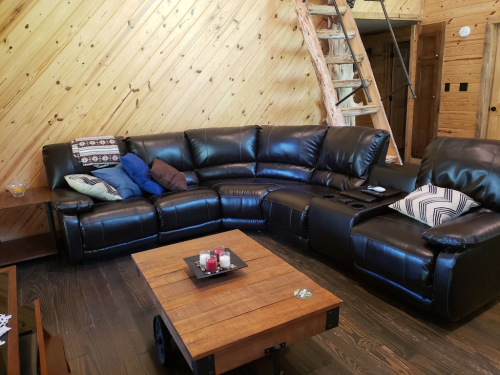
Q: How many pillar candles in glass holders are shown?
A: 4